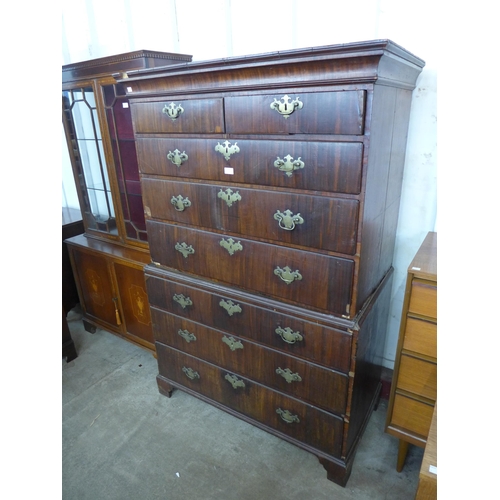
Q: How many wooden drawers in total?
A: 12